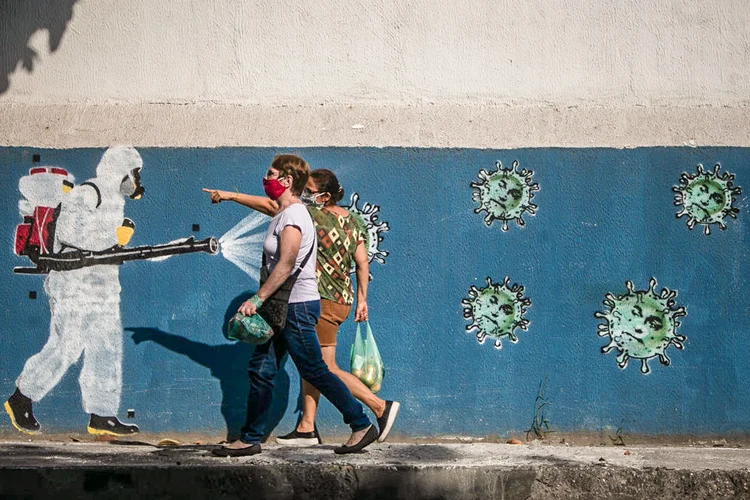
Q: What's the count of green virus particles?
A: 5